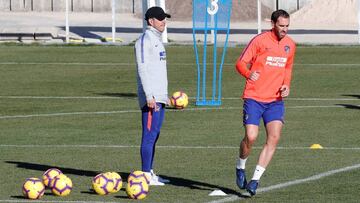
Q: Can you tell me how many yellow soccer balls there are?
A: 8